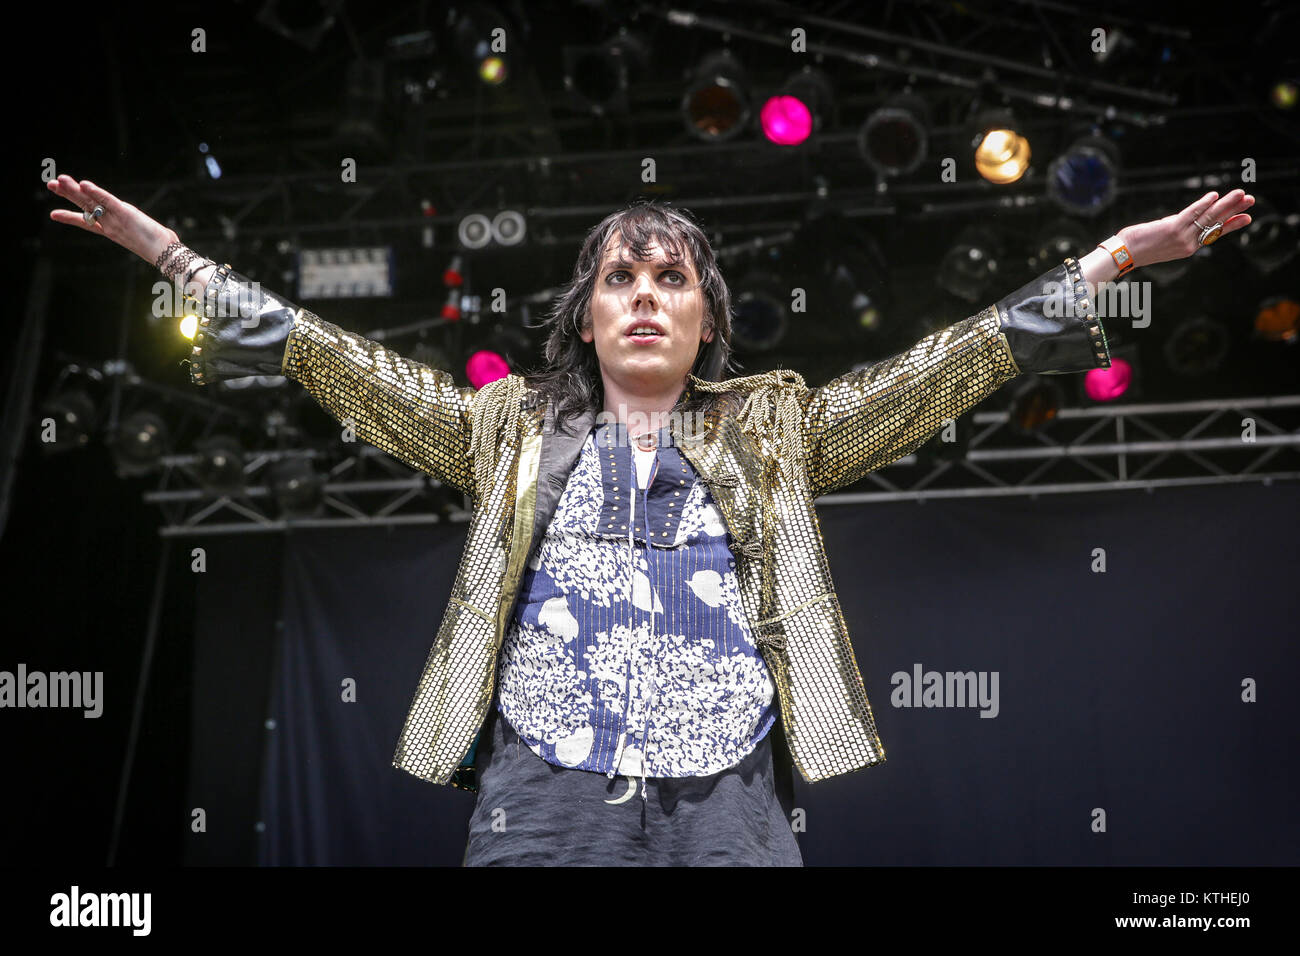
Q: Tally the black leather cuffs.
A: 2